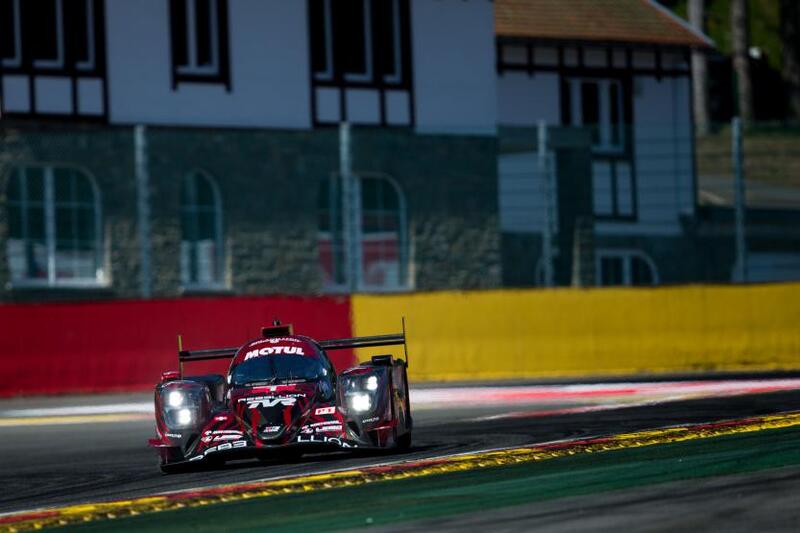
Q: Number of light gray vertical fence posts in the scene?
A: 4